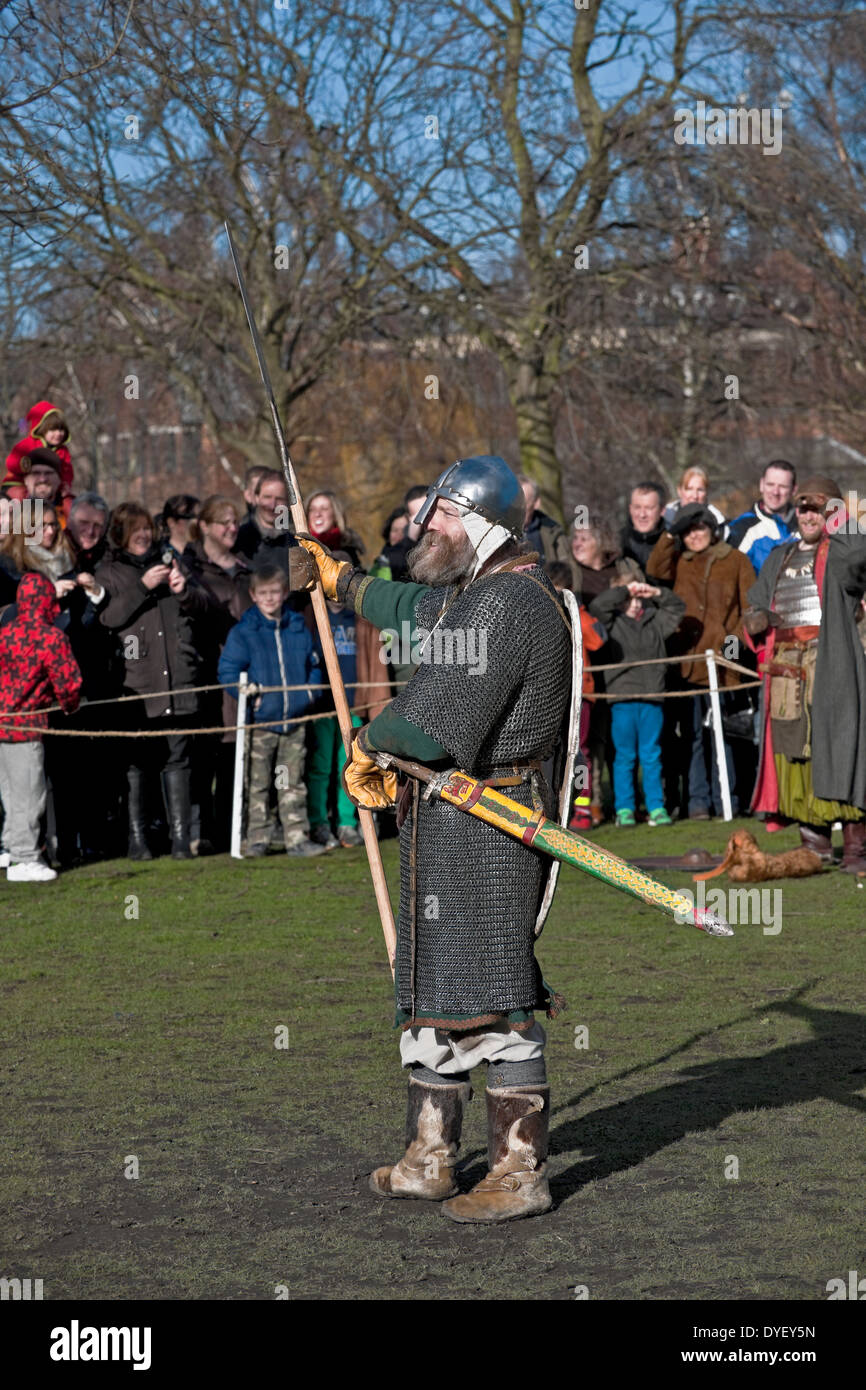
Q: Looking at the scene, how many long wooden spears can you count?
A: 1